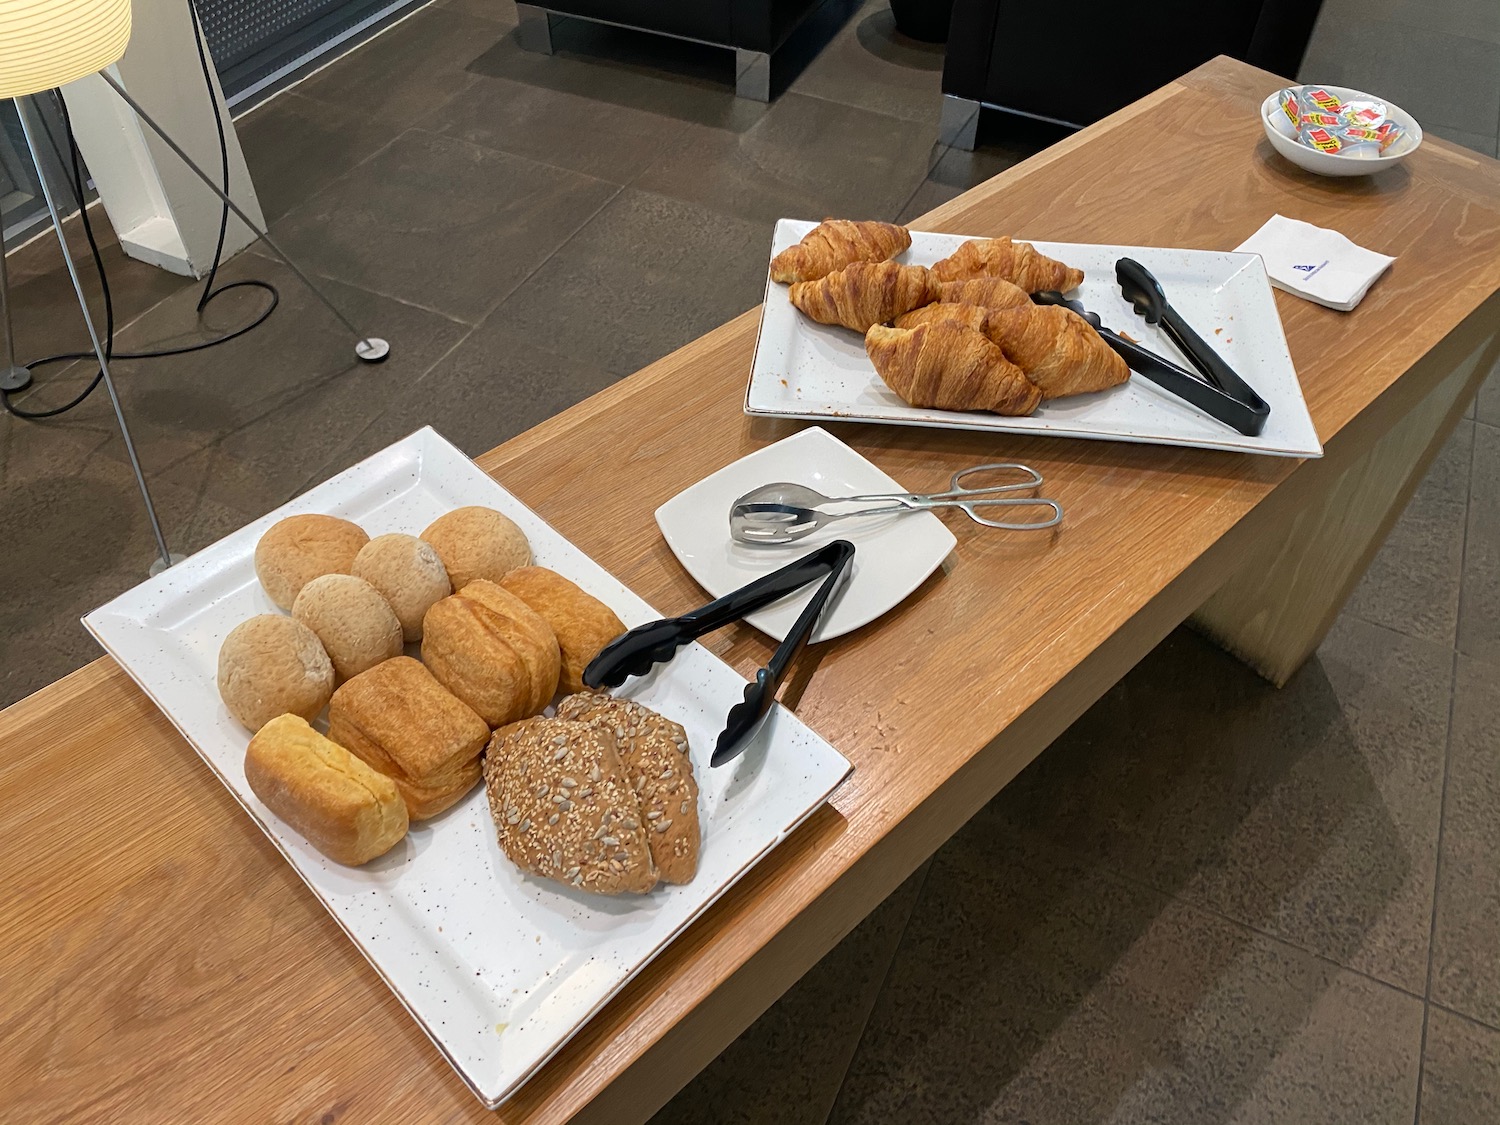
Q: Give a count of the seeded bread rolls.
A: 2